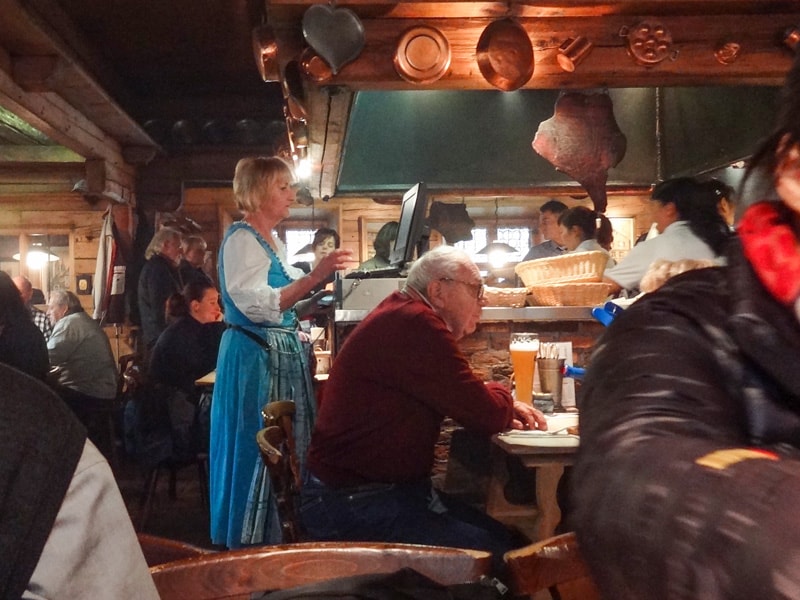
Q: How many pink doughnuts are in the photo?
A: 0